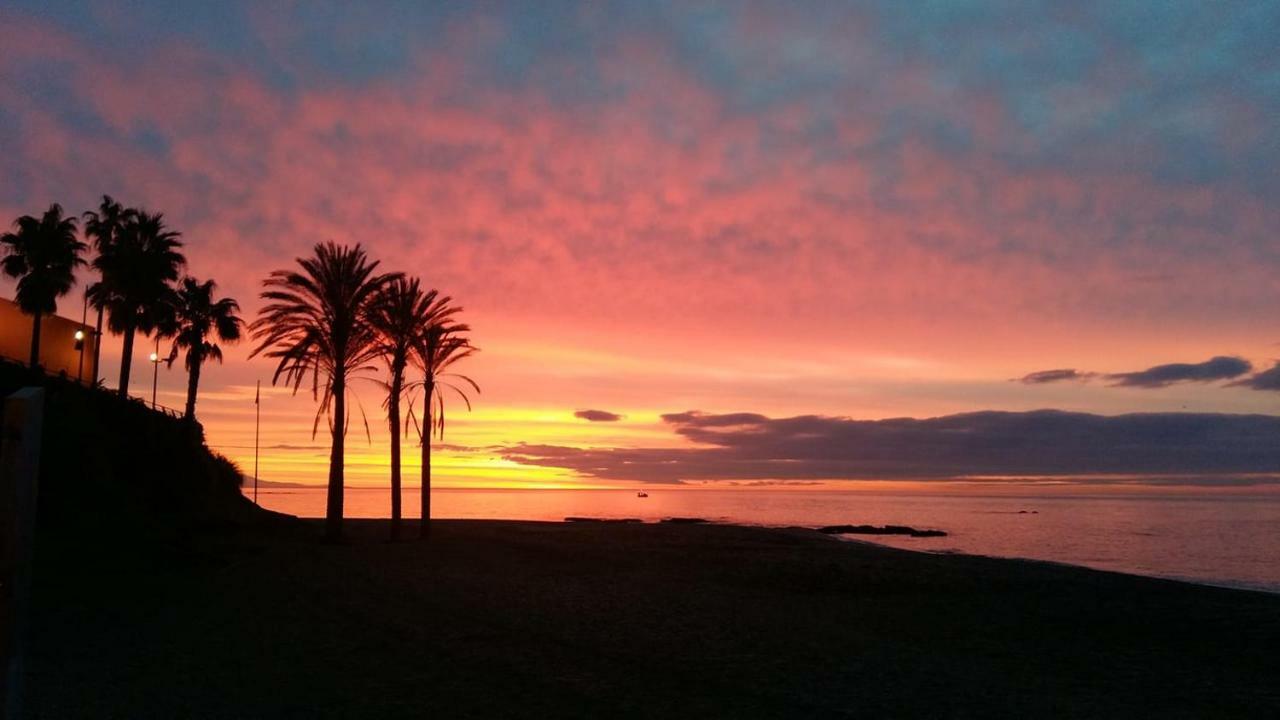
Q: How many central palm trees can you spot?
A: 3